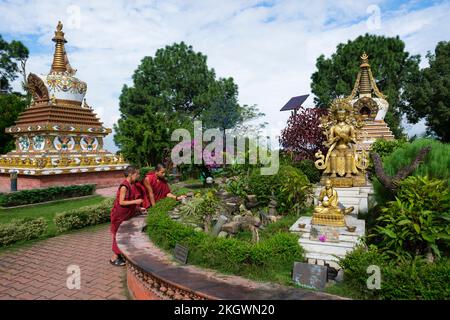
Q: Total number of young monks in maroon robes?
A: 2